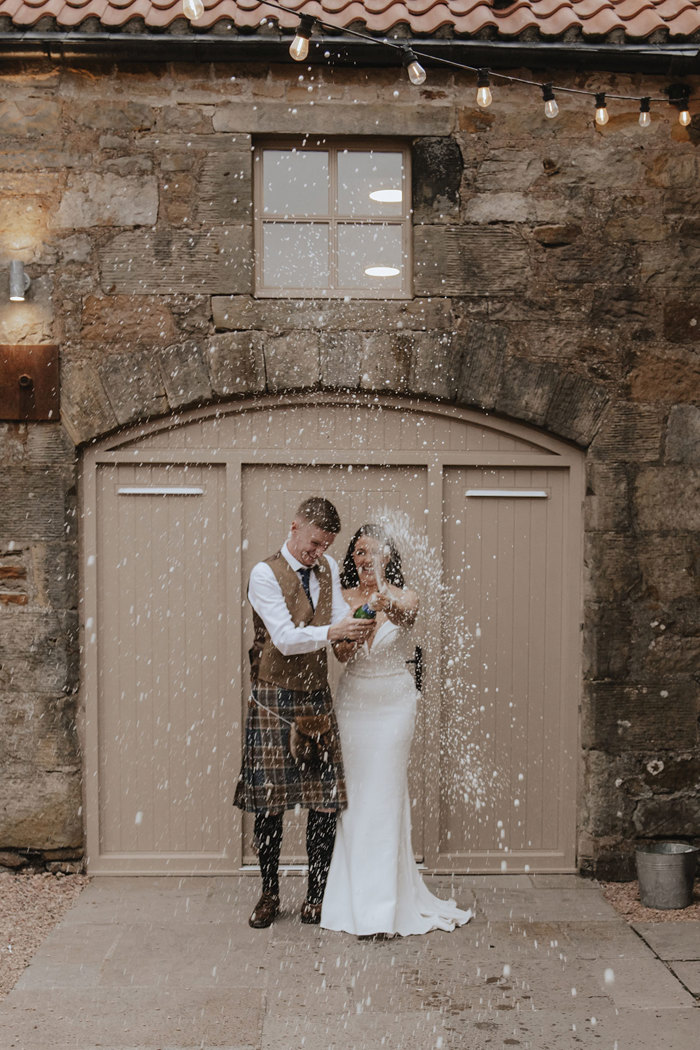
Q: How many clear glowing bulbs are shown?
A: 8